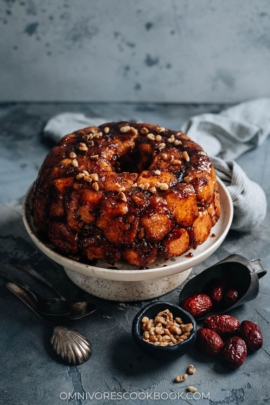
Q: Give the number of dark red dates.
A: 7